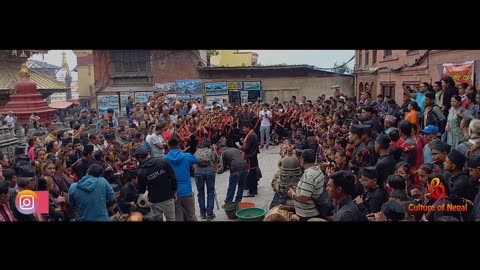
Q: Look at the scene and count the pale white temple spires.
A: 1